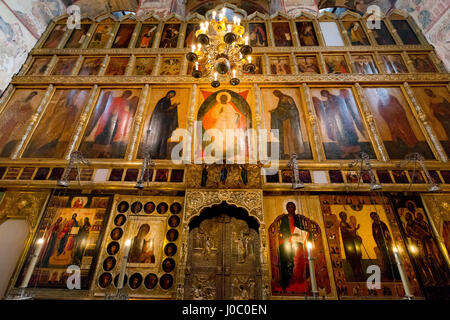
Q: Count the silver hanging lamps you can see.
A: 5